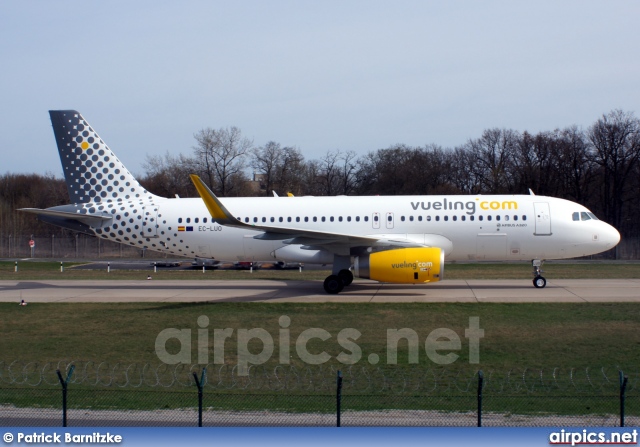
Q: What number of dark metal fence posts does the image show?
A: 5